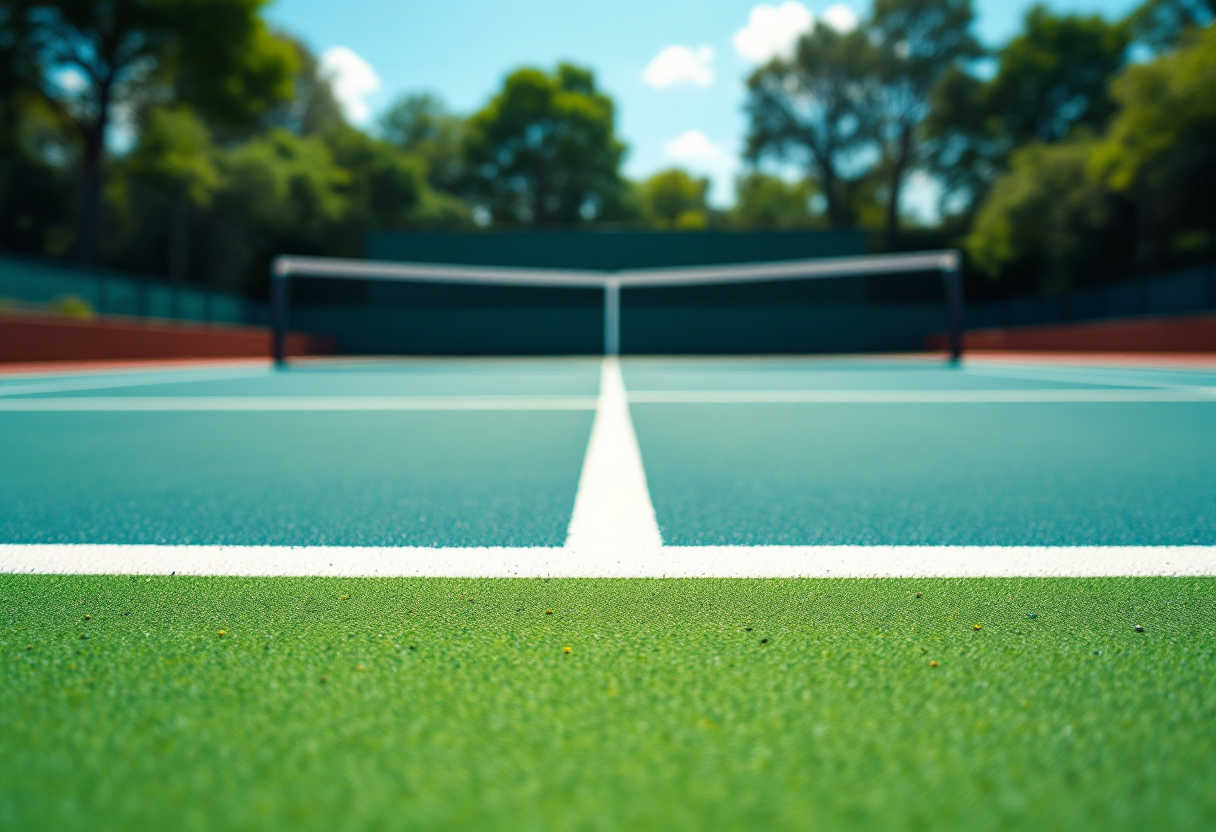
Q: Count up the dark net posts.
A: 2